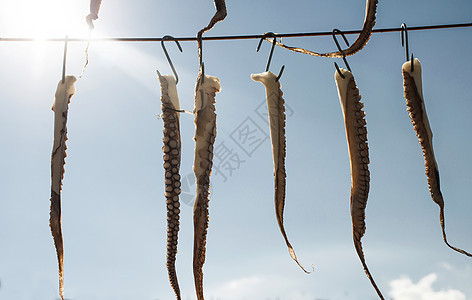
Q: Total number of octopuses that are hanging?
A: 6